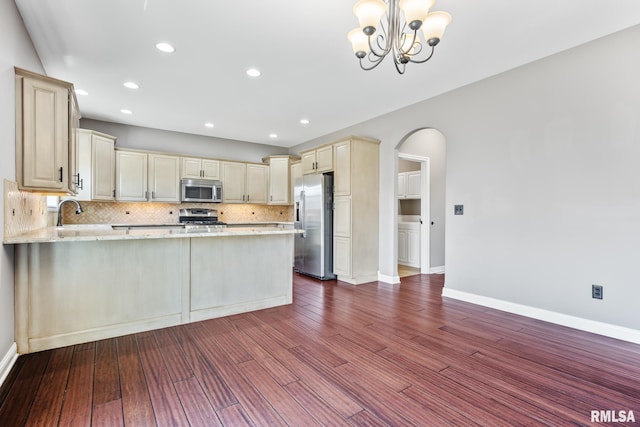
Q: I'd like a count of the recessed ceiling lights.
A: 8